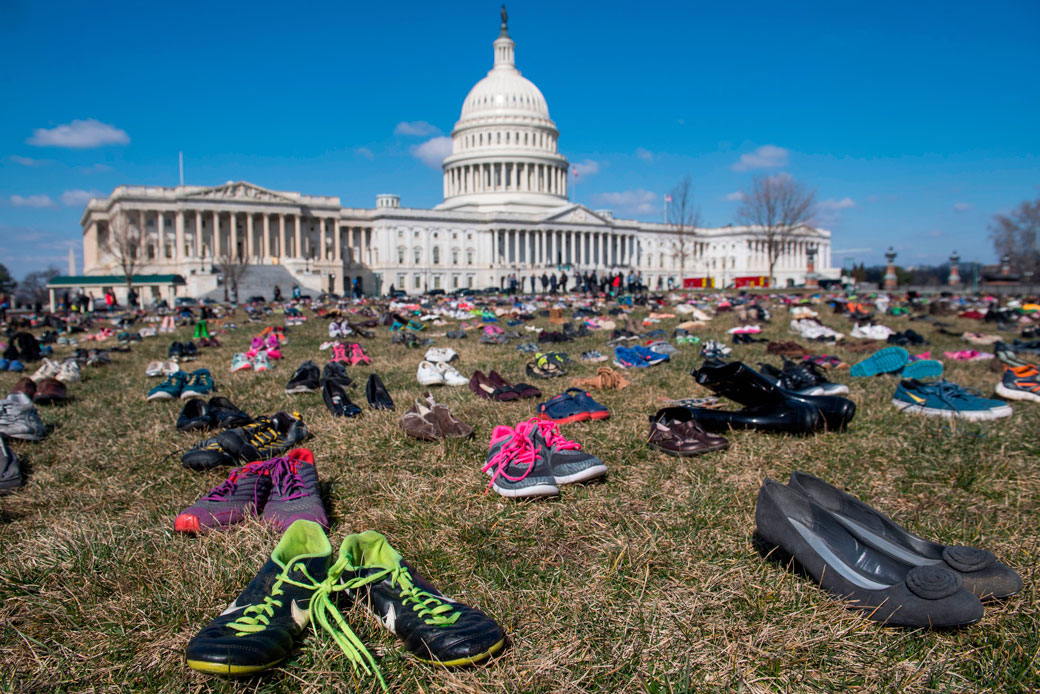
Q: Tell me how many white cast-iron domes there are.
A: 1